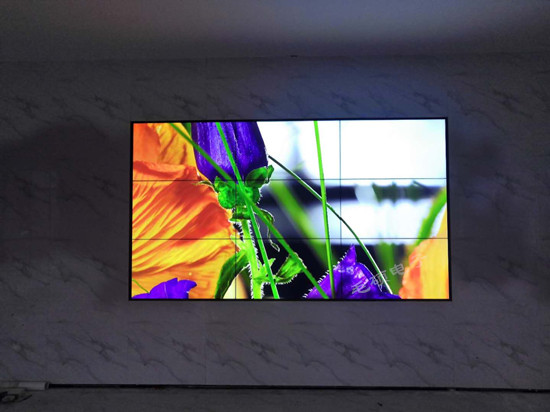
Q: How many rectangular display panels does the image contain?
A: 9